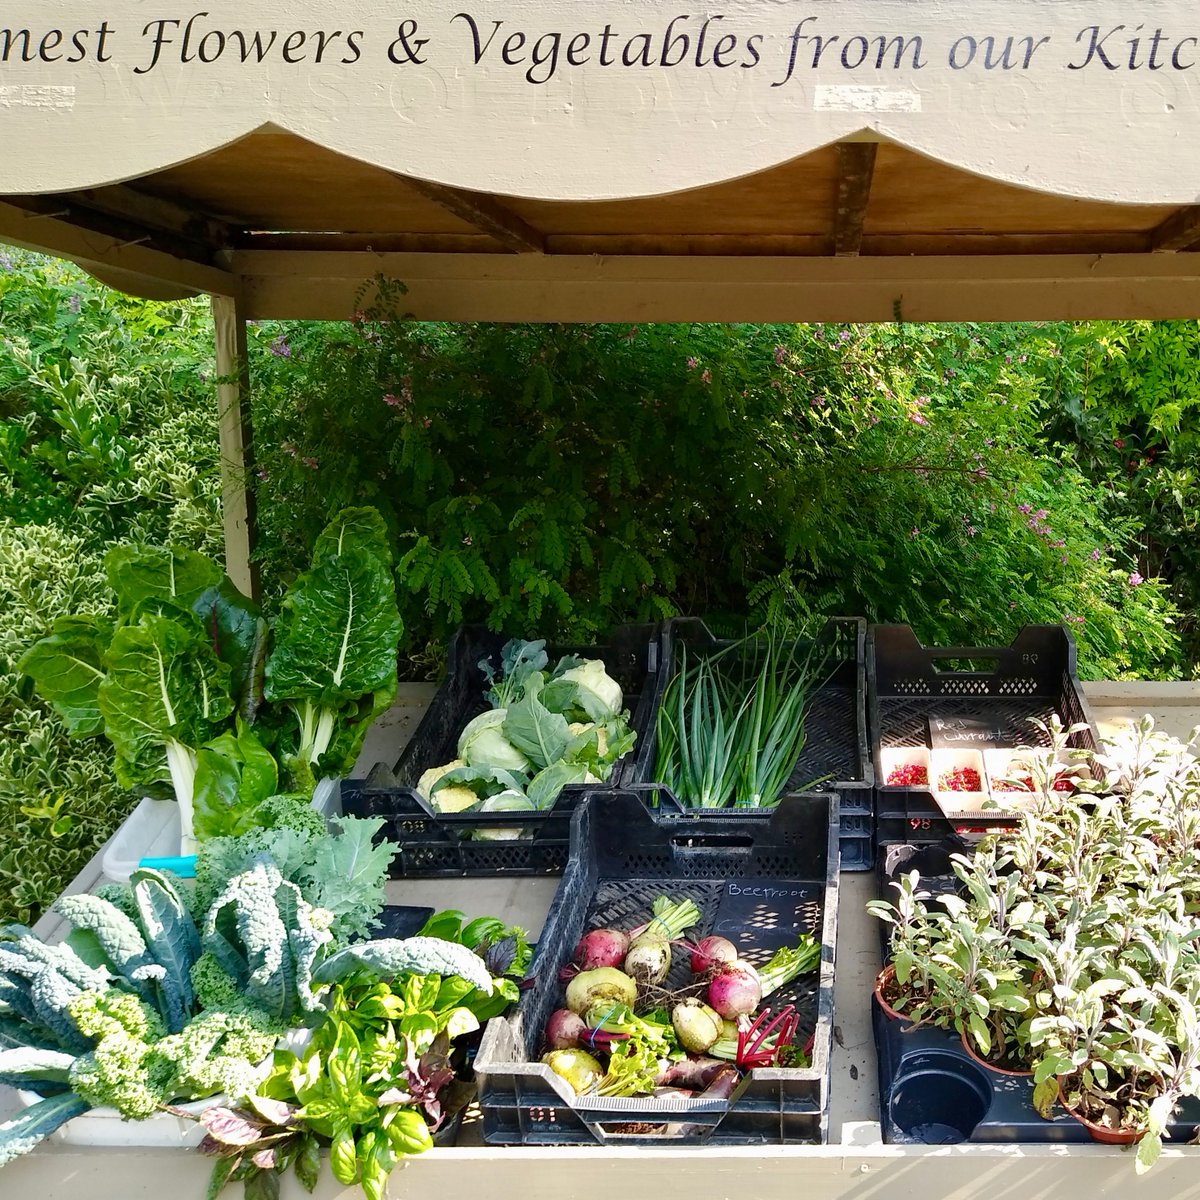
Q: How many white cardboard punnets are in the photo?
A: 4